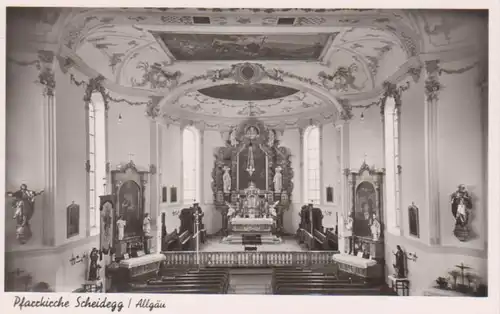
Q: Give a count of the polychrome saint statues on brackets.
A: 2